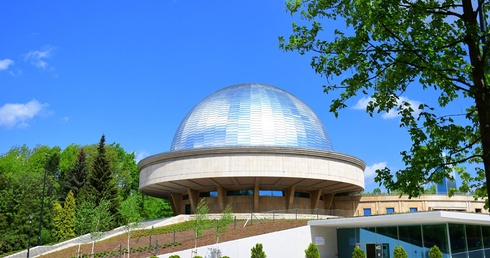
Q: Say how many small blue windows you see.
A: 3